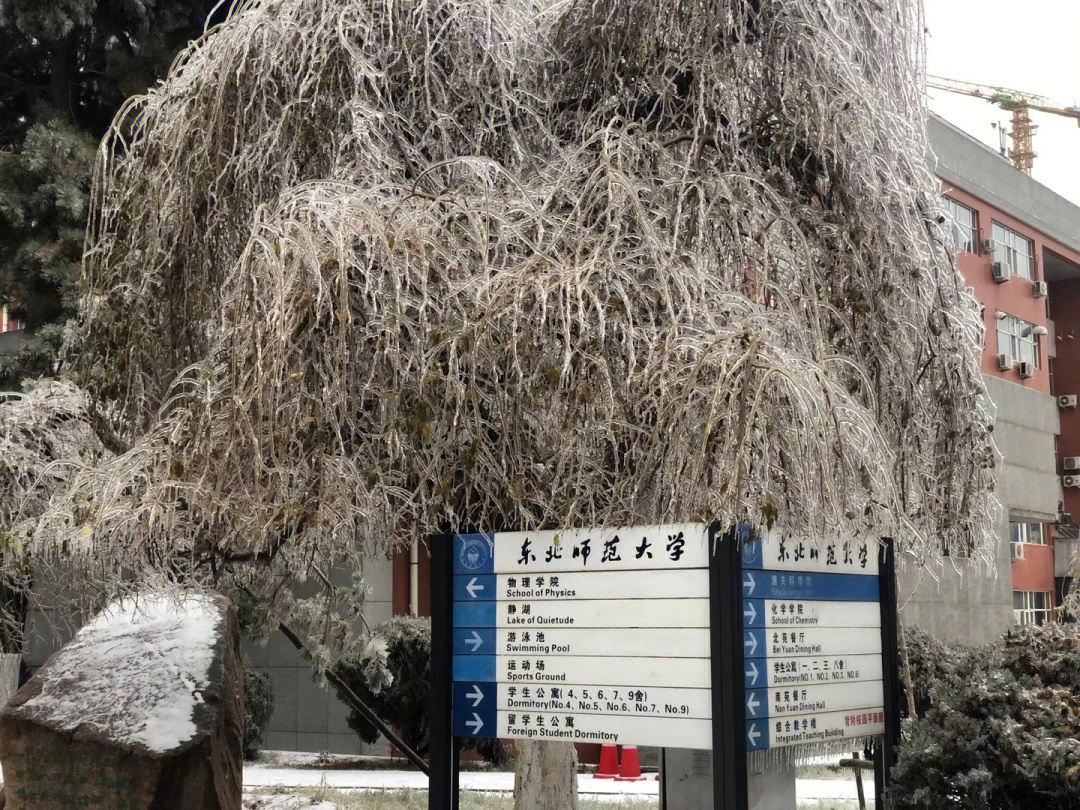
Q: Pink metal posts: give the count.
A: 0